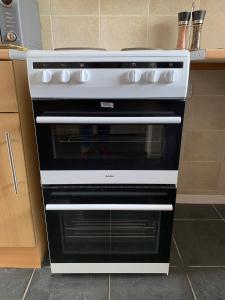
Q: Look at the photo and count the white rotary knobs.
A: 6